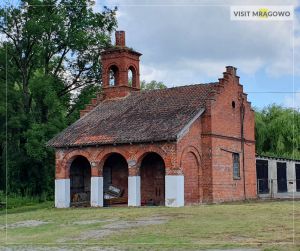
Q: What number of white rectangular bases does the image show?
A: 4